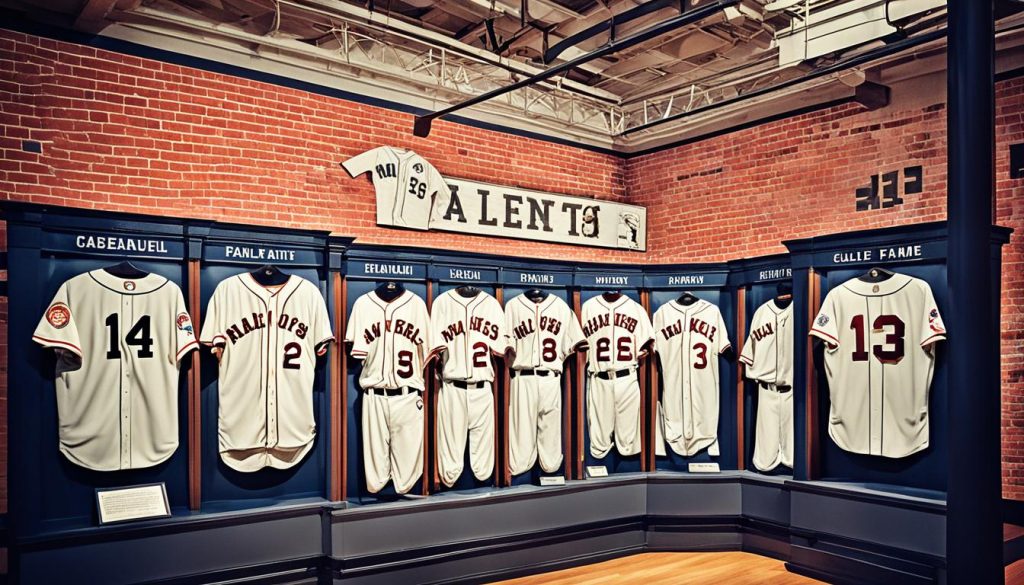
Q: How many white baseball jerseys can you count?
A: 10